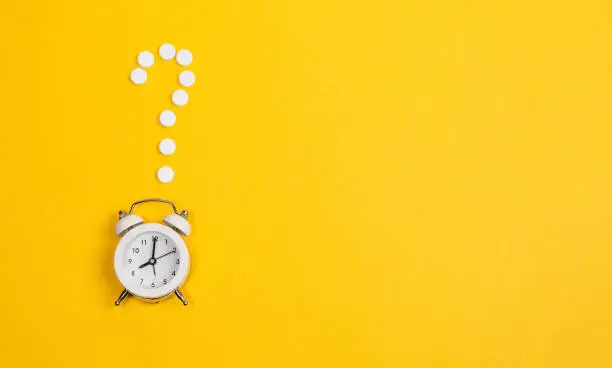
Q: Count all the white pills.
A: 9